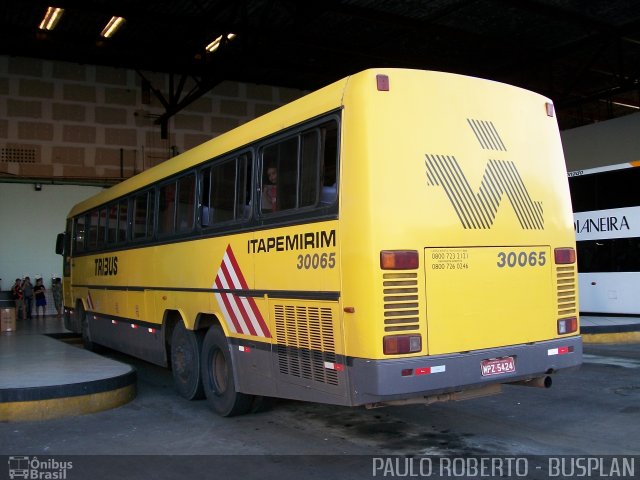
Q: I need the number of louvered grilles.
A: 3